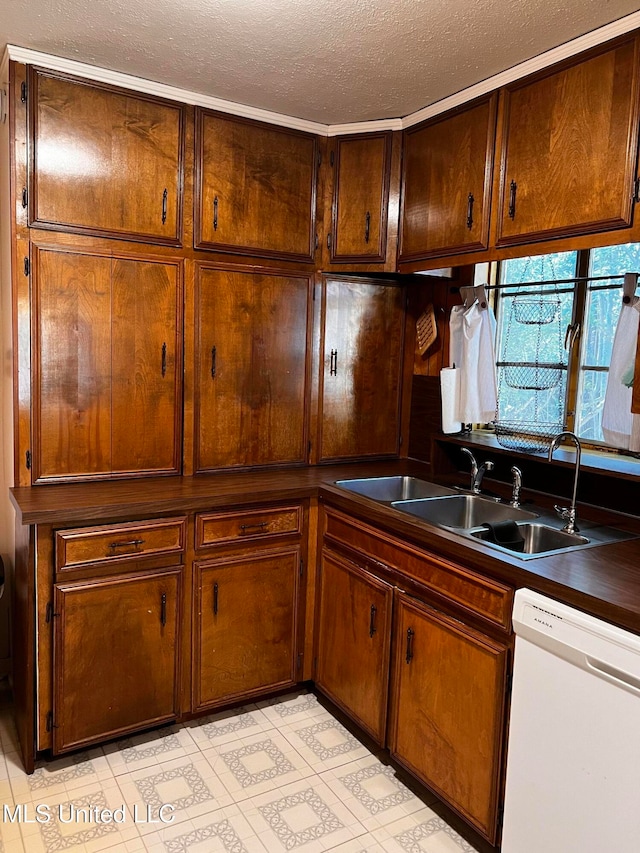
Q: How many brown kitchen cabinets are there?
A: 12